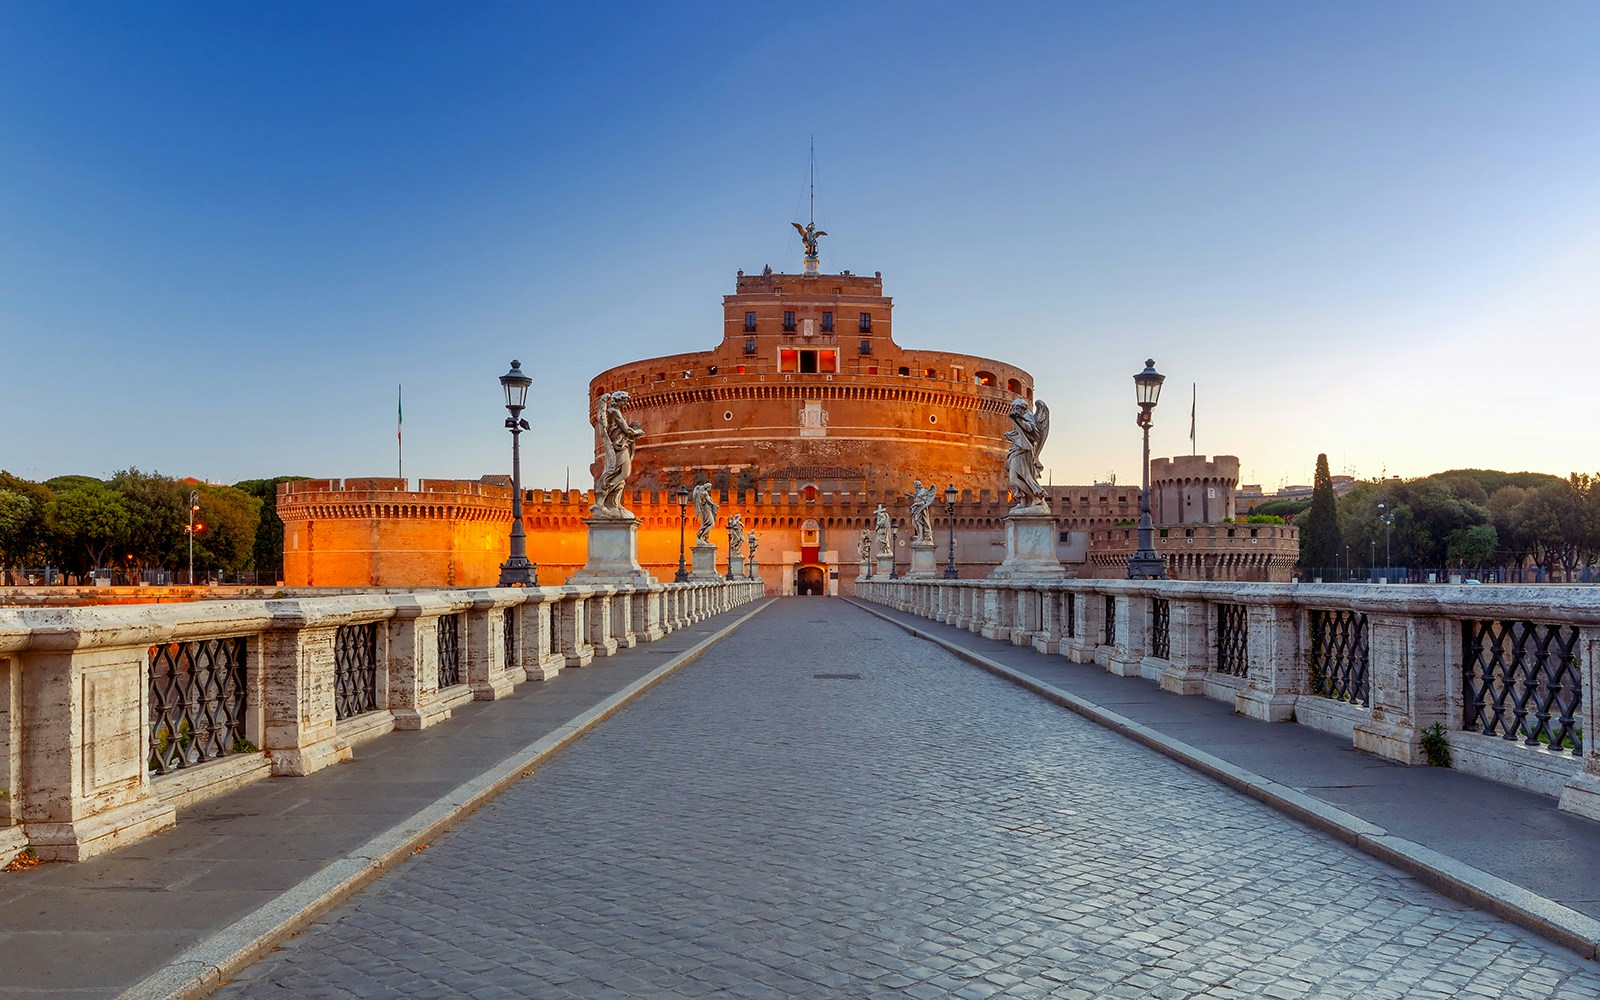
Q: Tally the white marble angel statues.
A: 8